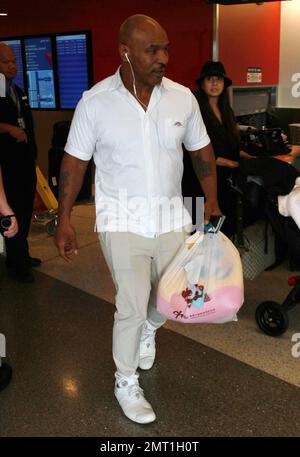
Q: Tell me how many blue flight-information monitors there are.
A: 3